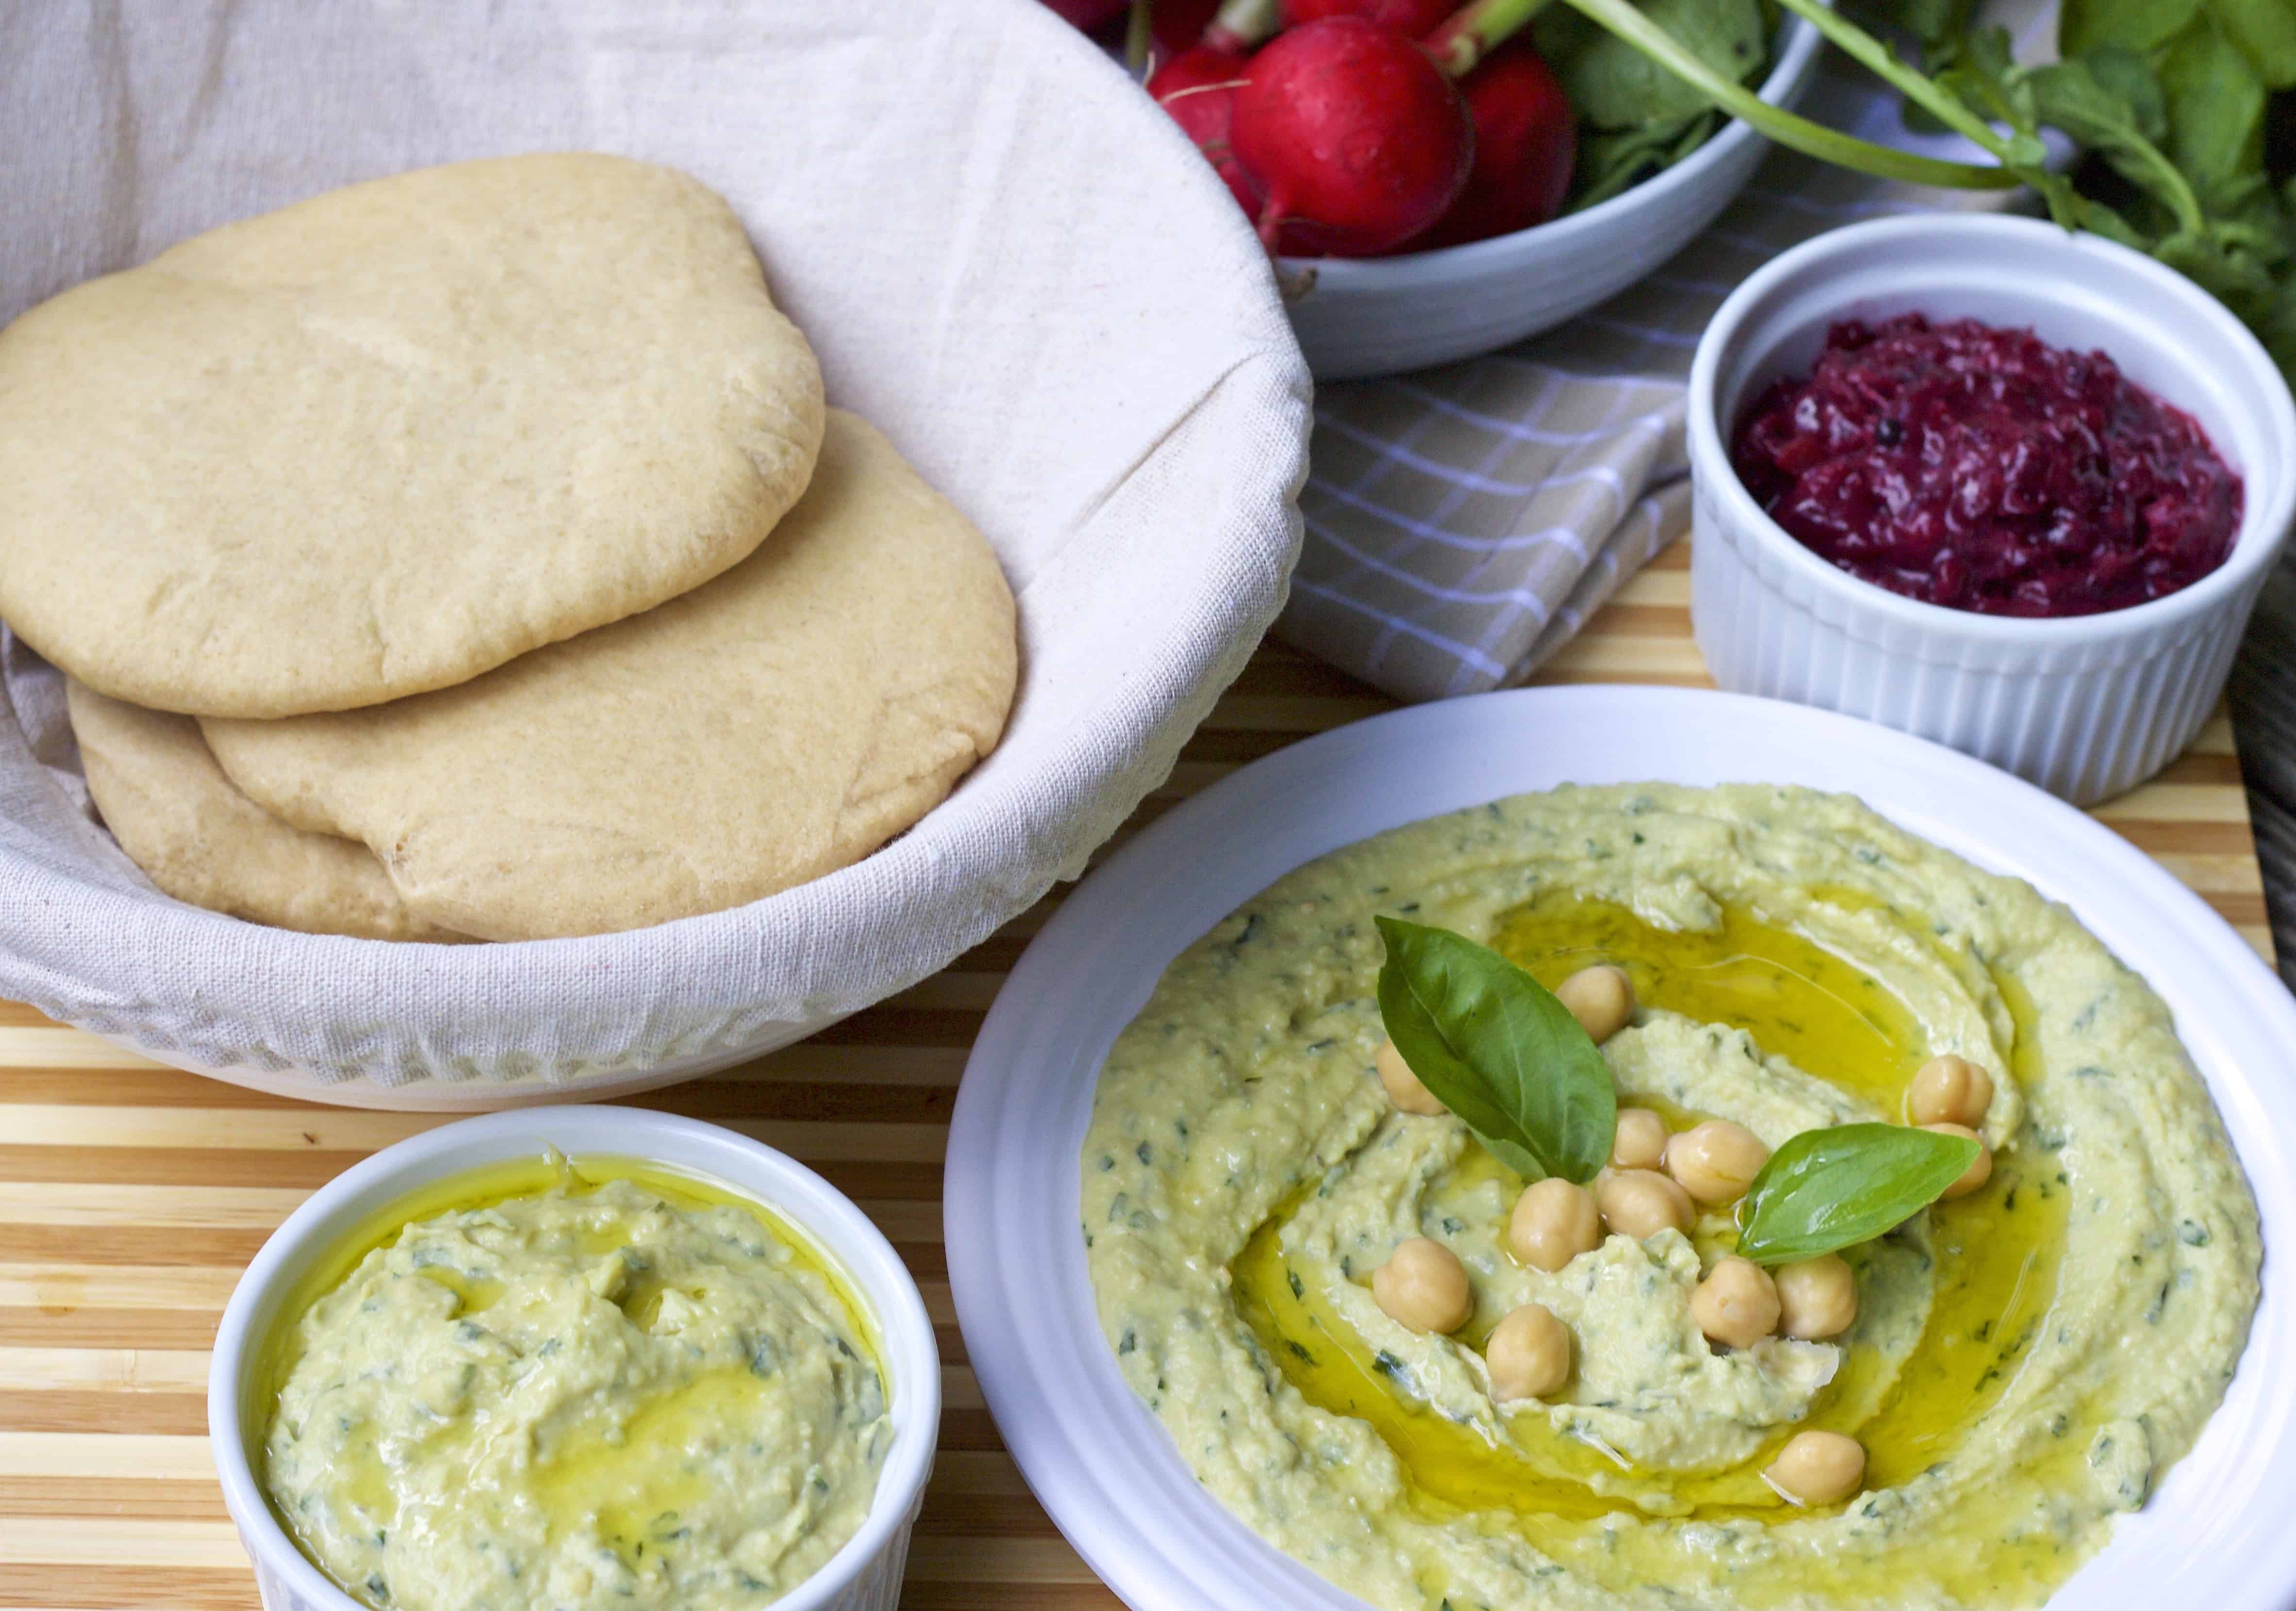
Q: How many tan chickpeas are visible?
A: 13